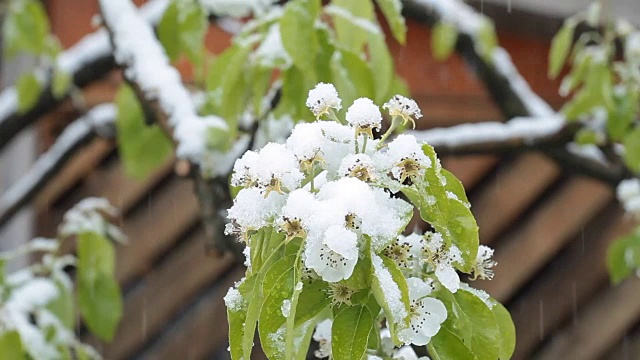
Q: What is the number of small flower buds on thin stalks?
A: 3